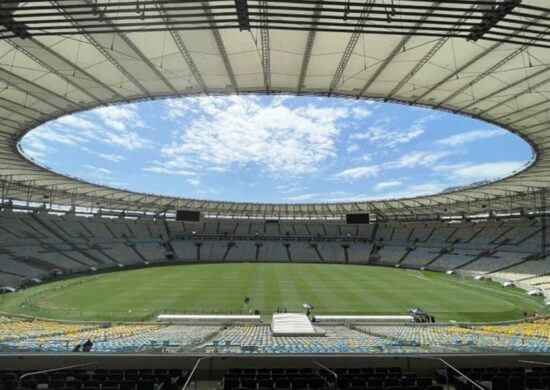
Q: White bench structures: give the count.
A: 2